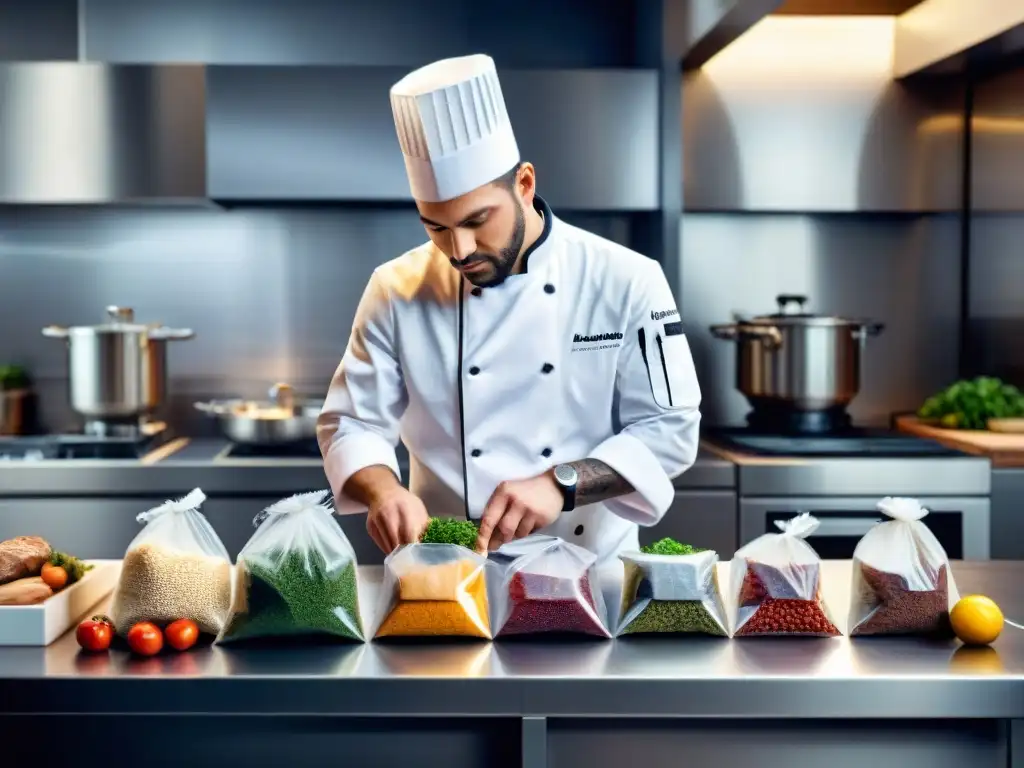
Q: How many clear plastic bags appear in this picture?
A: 7